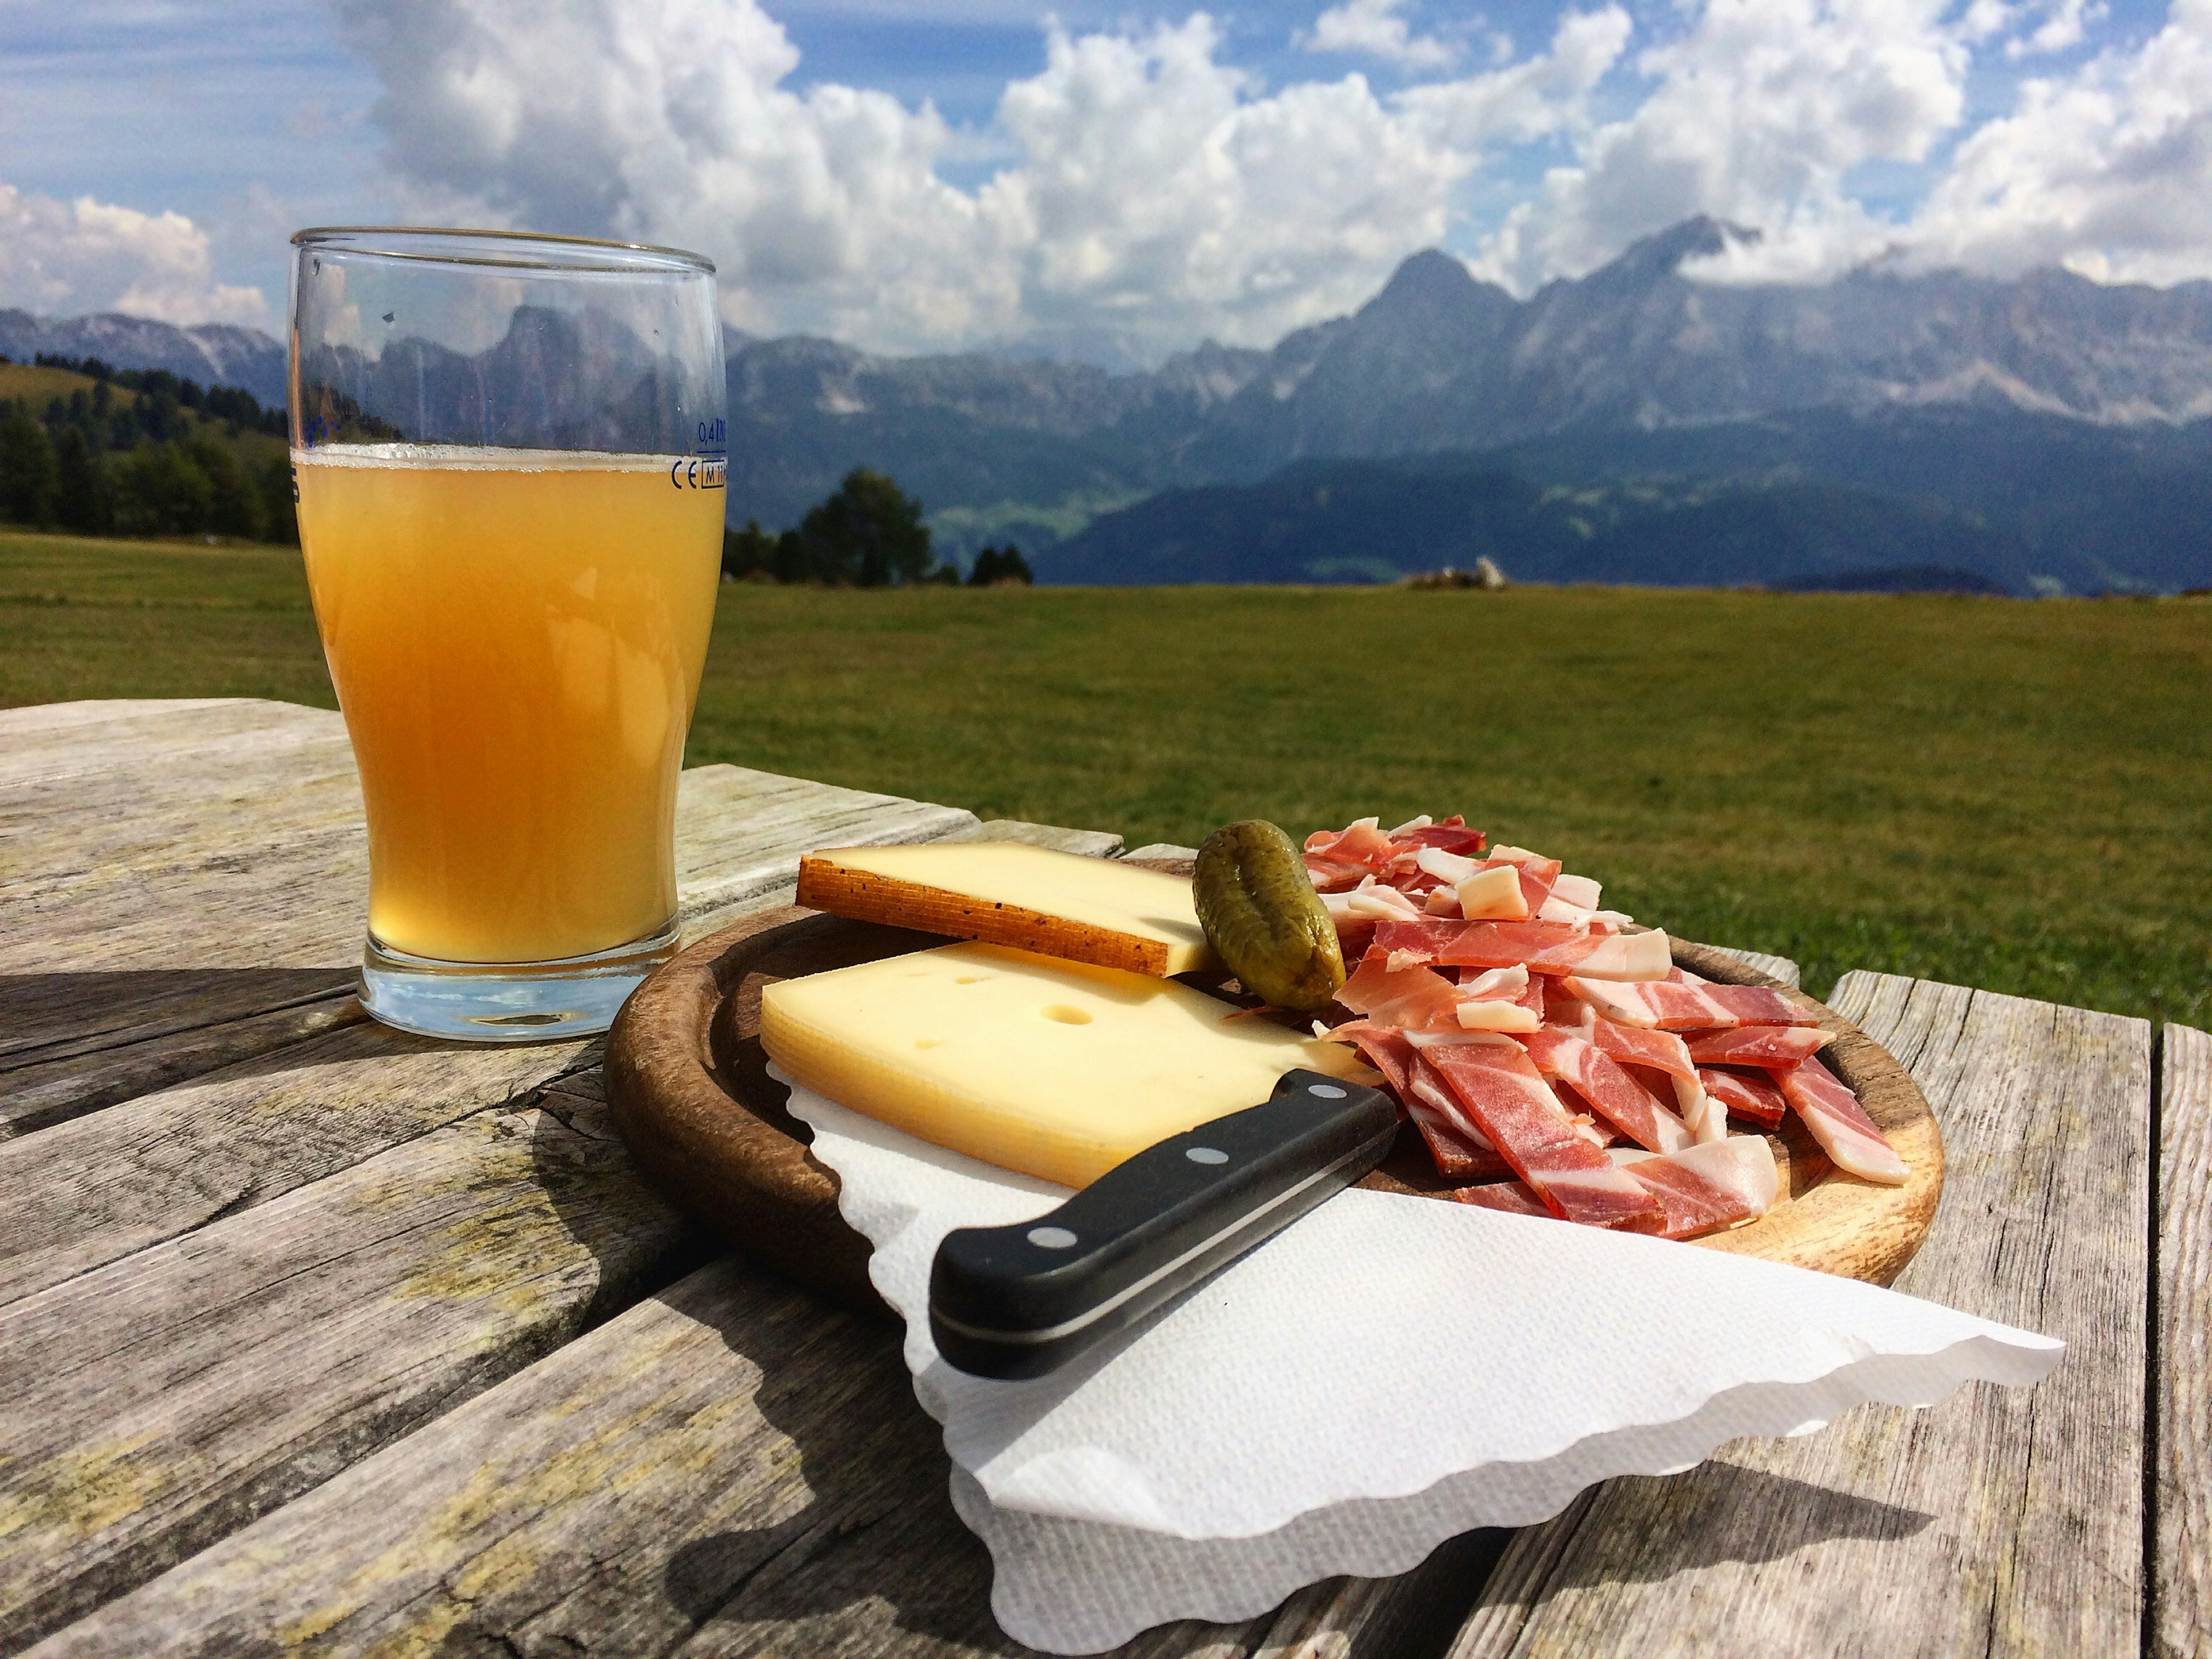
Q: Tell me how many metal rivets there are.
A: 3